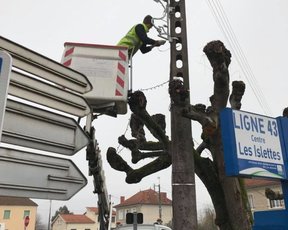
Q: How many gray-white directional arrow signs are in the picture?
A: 4